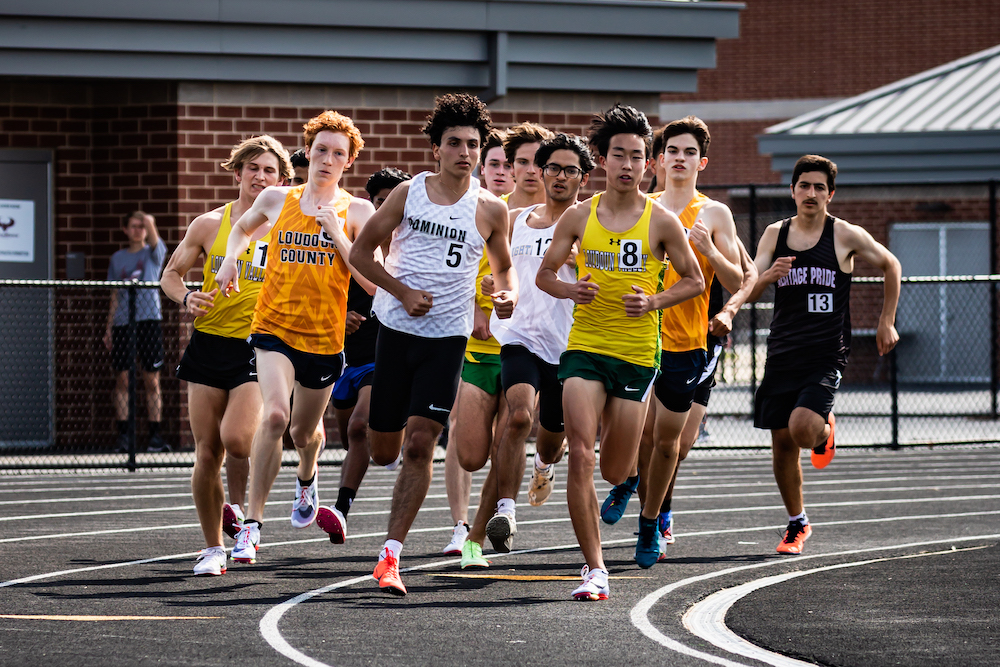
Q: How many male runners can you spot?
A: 12